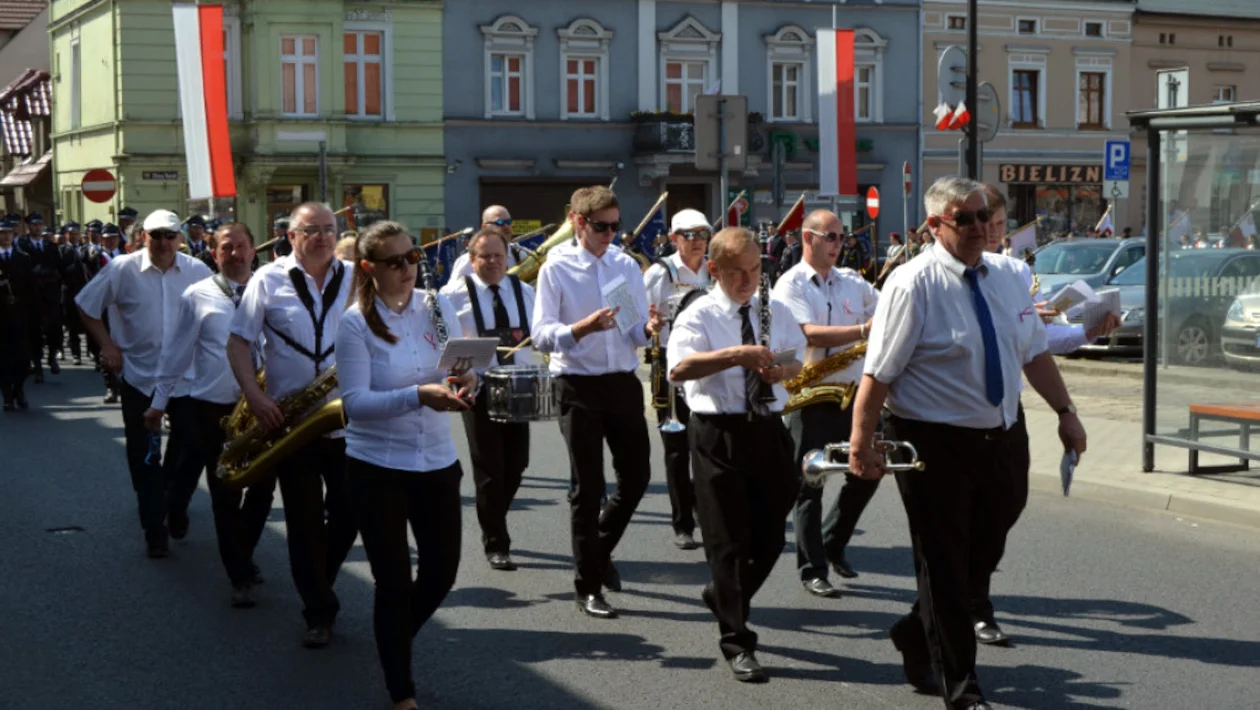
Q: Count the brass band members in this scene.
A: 12